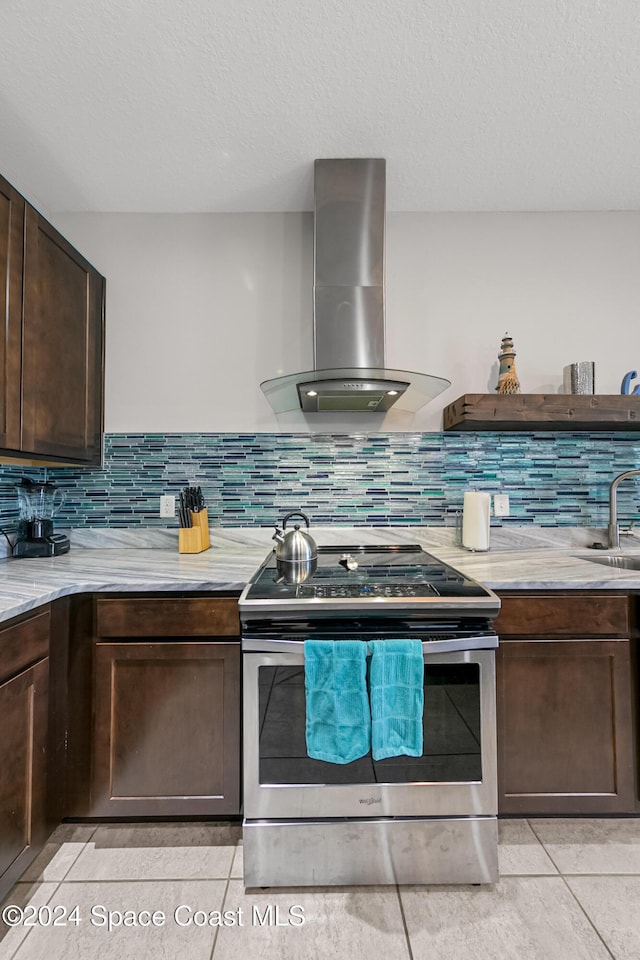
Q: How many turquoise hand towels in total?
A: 2